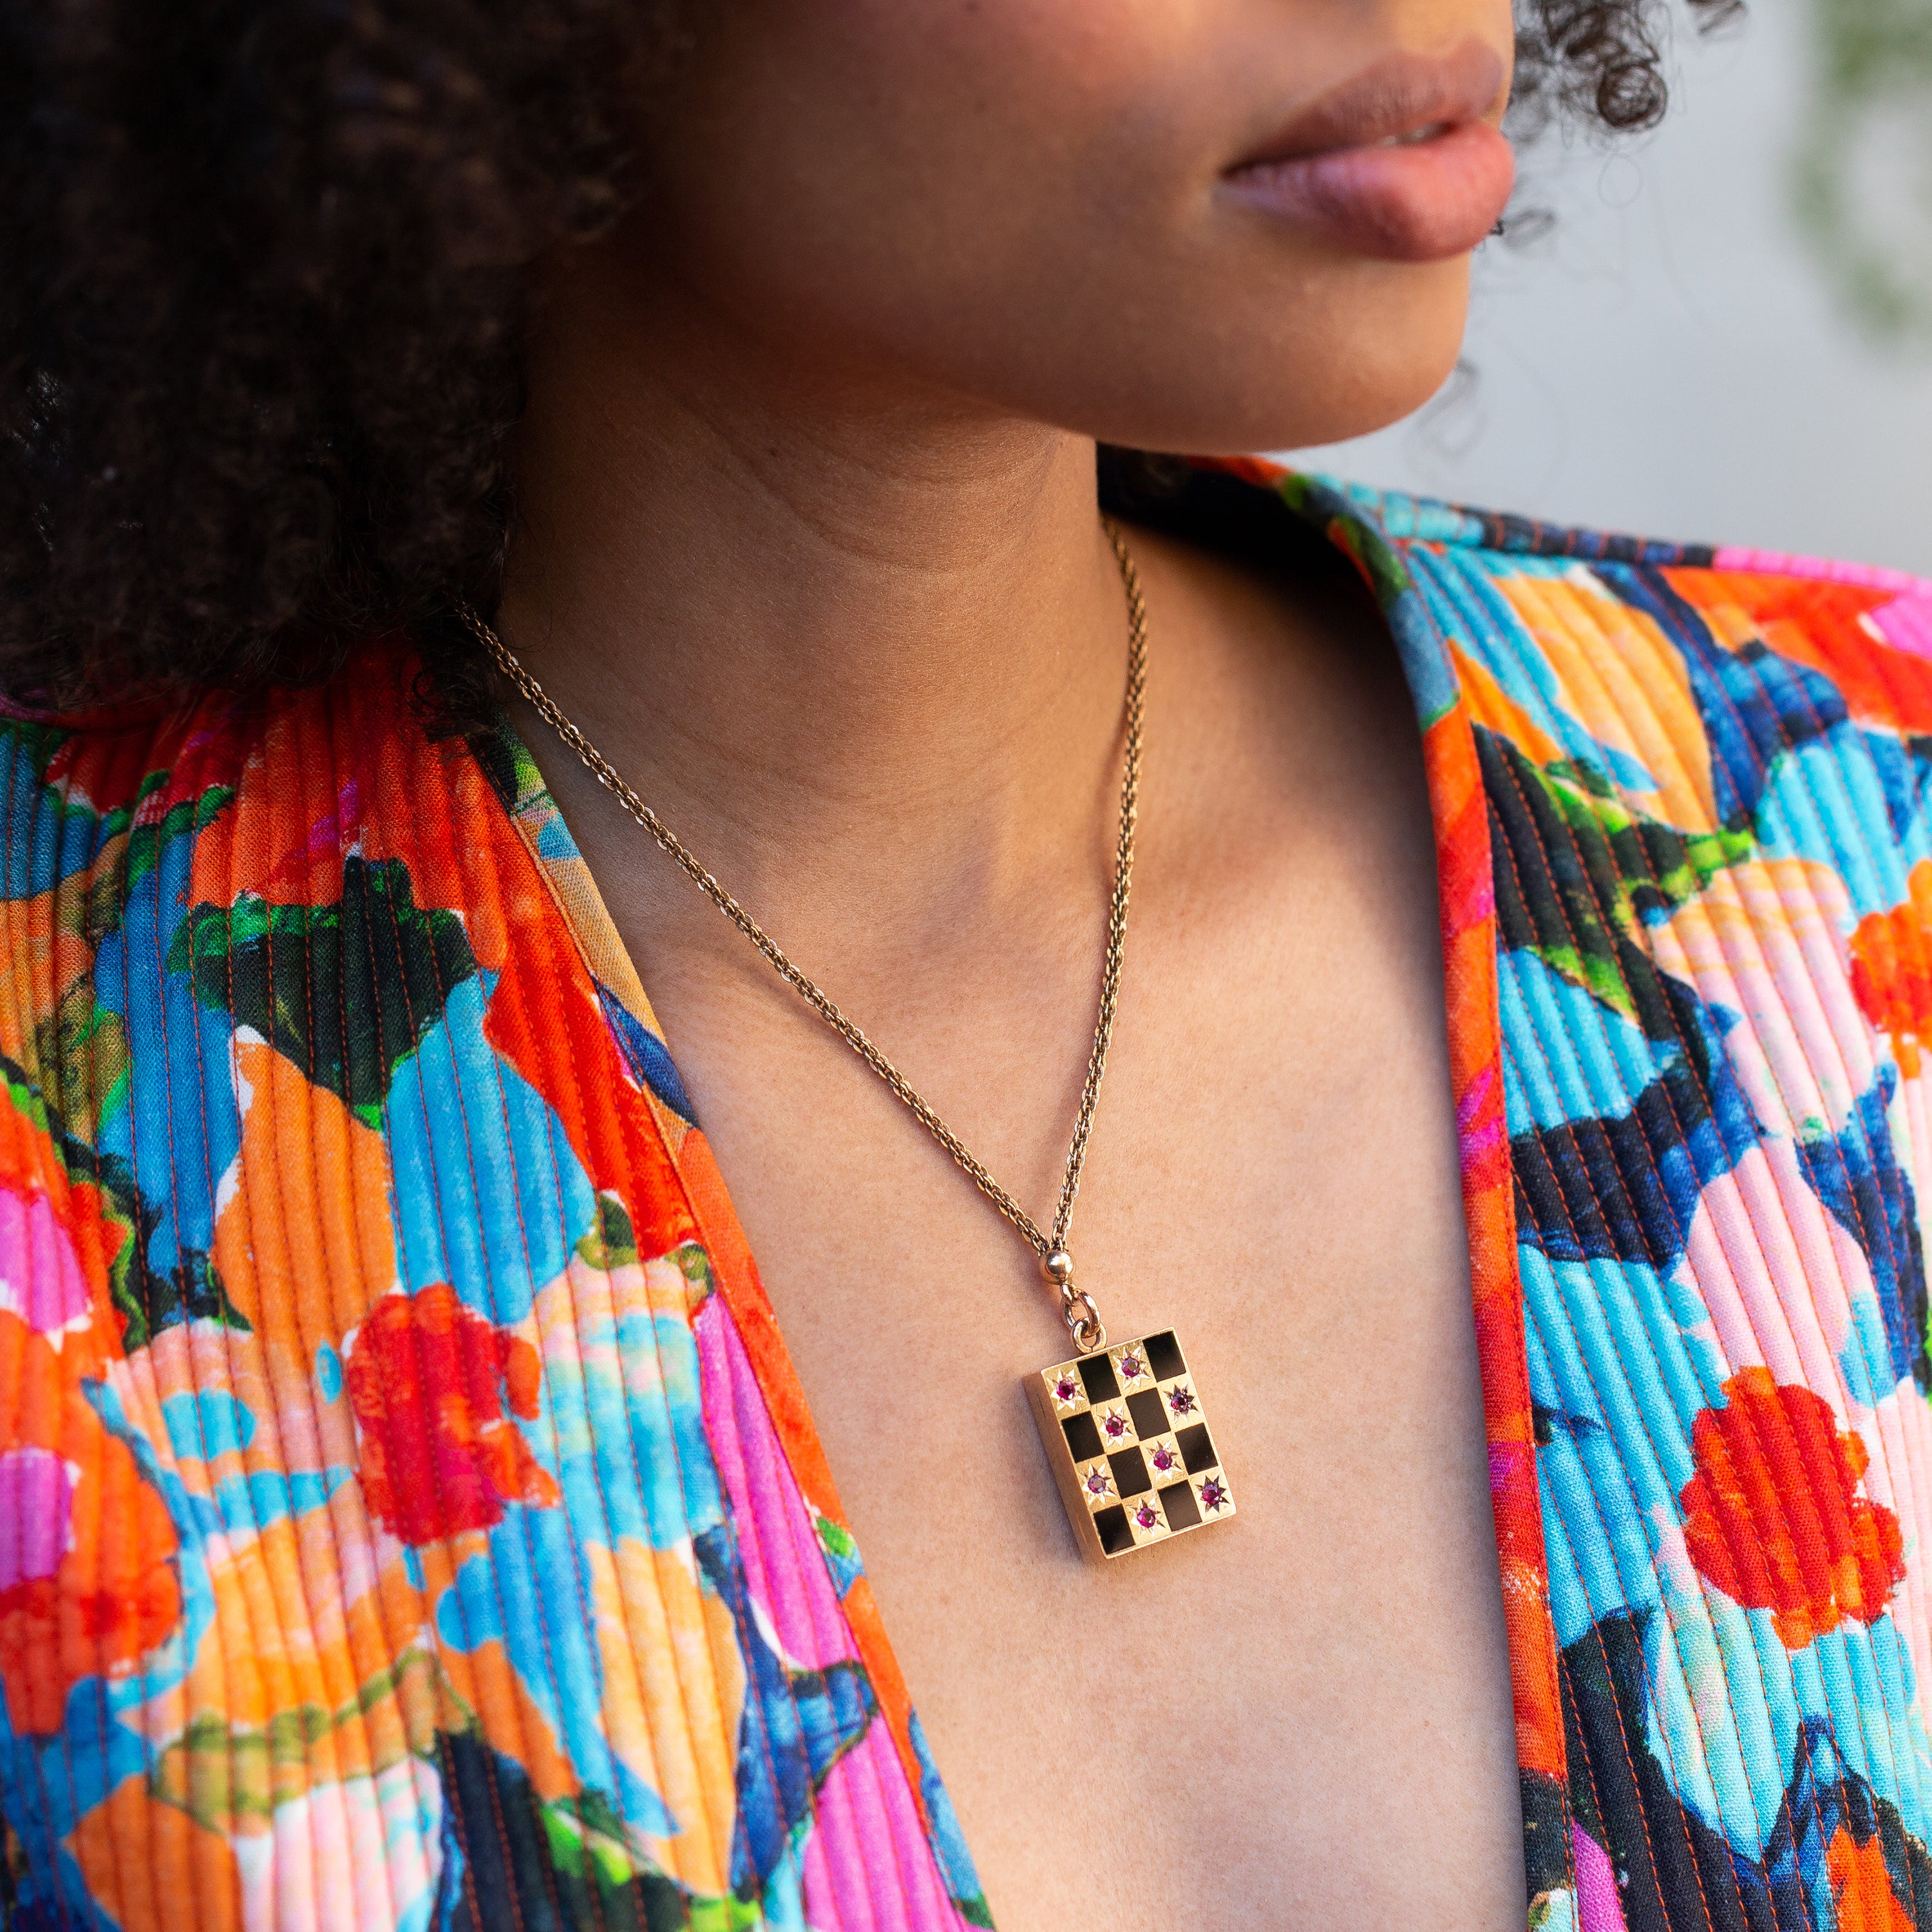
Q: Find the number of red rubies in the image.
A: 8